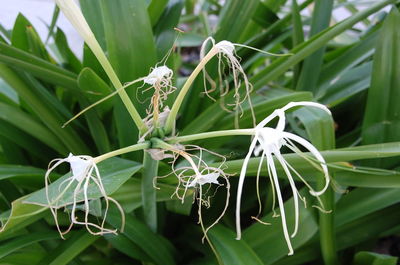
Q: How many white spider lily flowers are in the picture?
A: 5